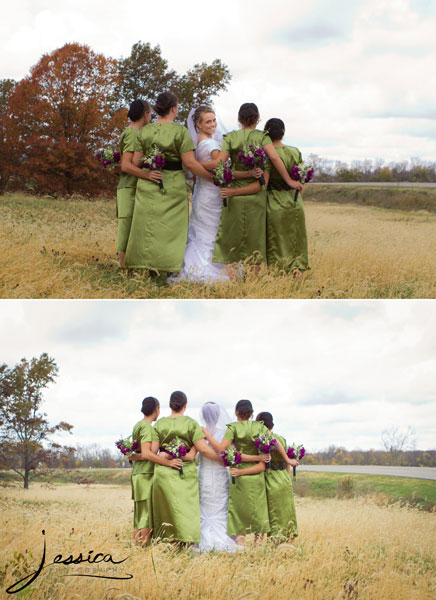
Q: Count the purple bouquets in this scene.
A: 10